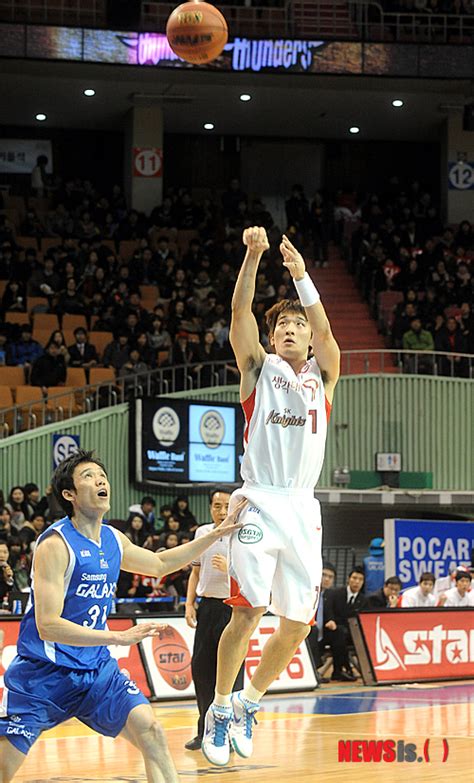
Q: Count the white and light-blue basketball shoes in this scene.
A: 2